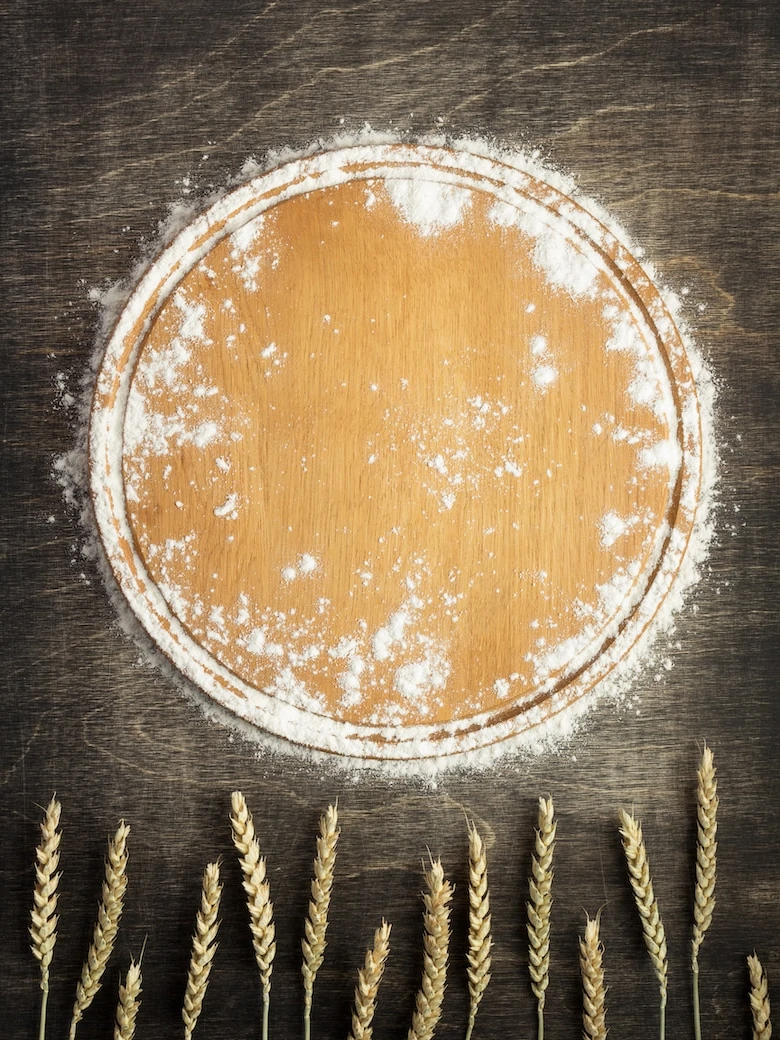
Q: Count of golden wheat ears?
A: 14